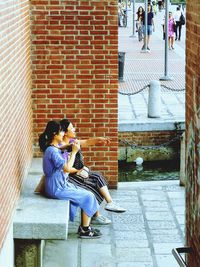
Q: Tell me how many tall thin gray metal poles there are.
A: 3